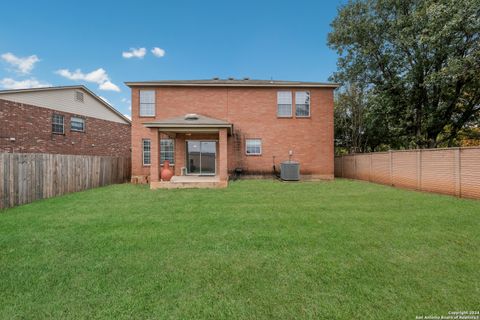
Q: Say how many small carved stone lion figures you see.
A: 0